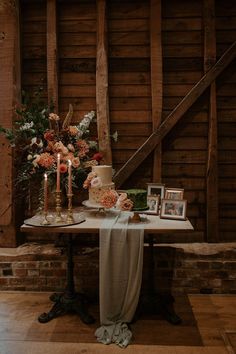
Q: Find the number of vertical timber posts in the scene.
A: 5